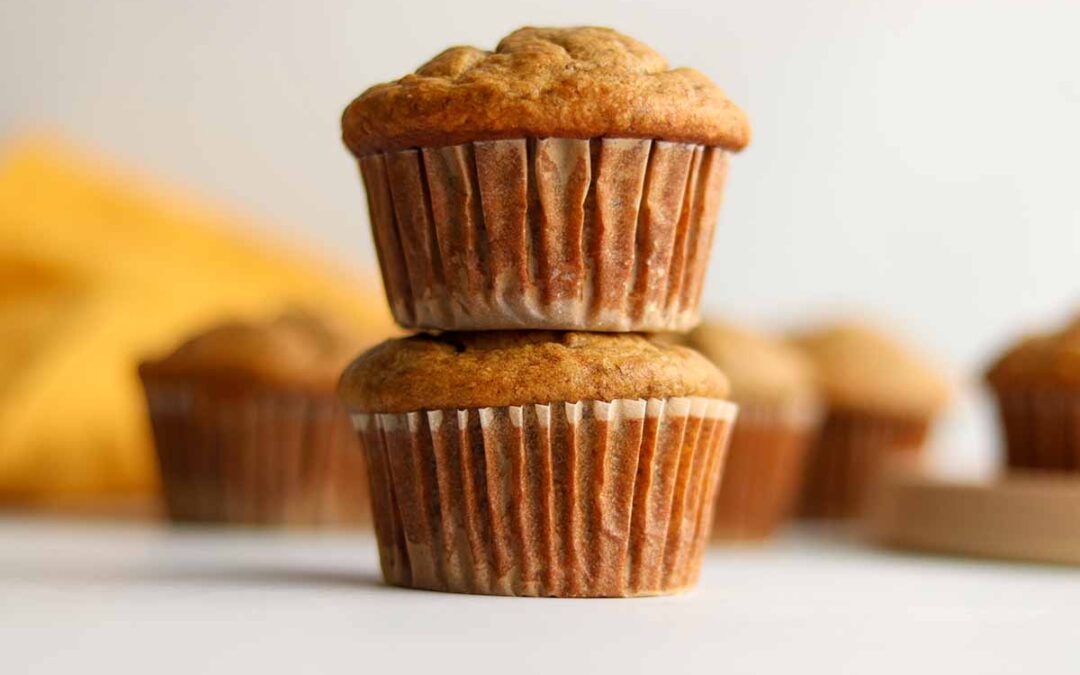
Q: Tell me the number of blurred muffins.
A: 4